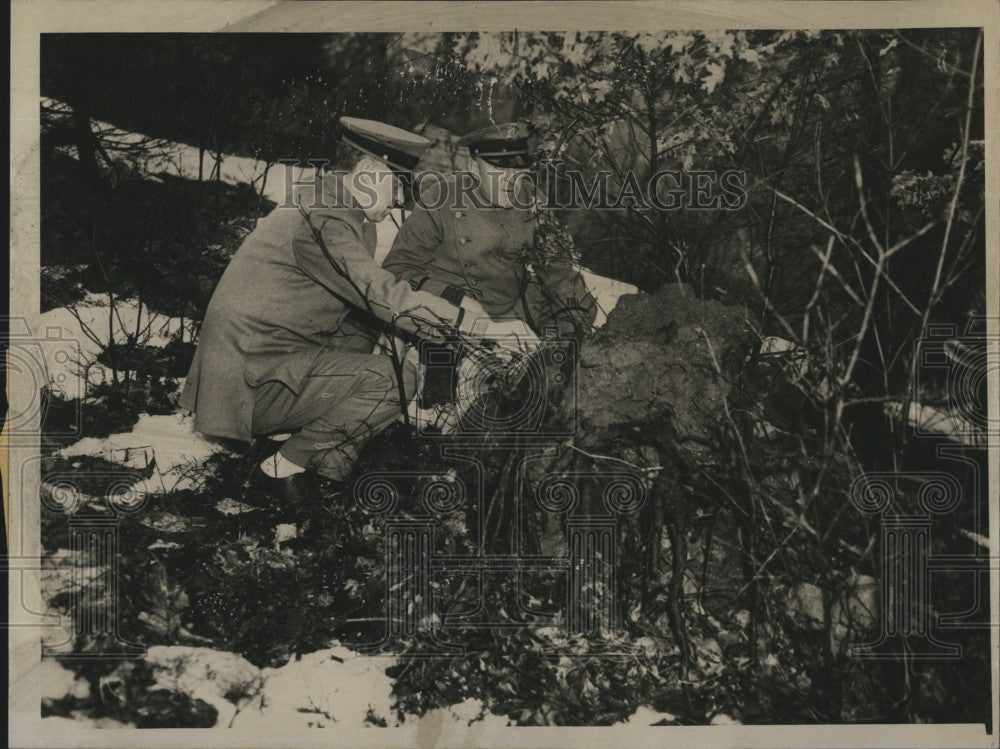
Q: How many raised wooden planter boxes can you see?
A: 0